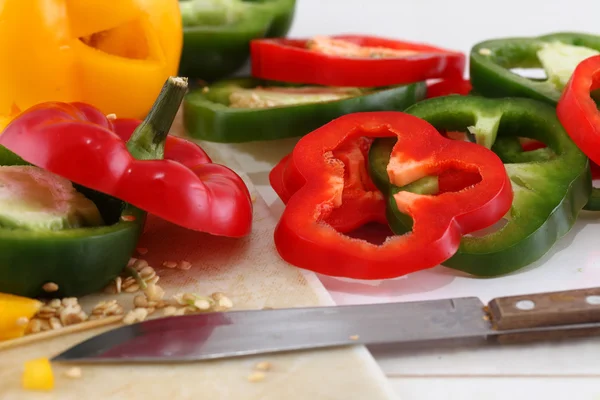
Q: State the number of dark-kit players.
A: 0